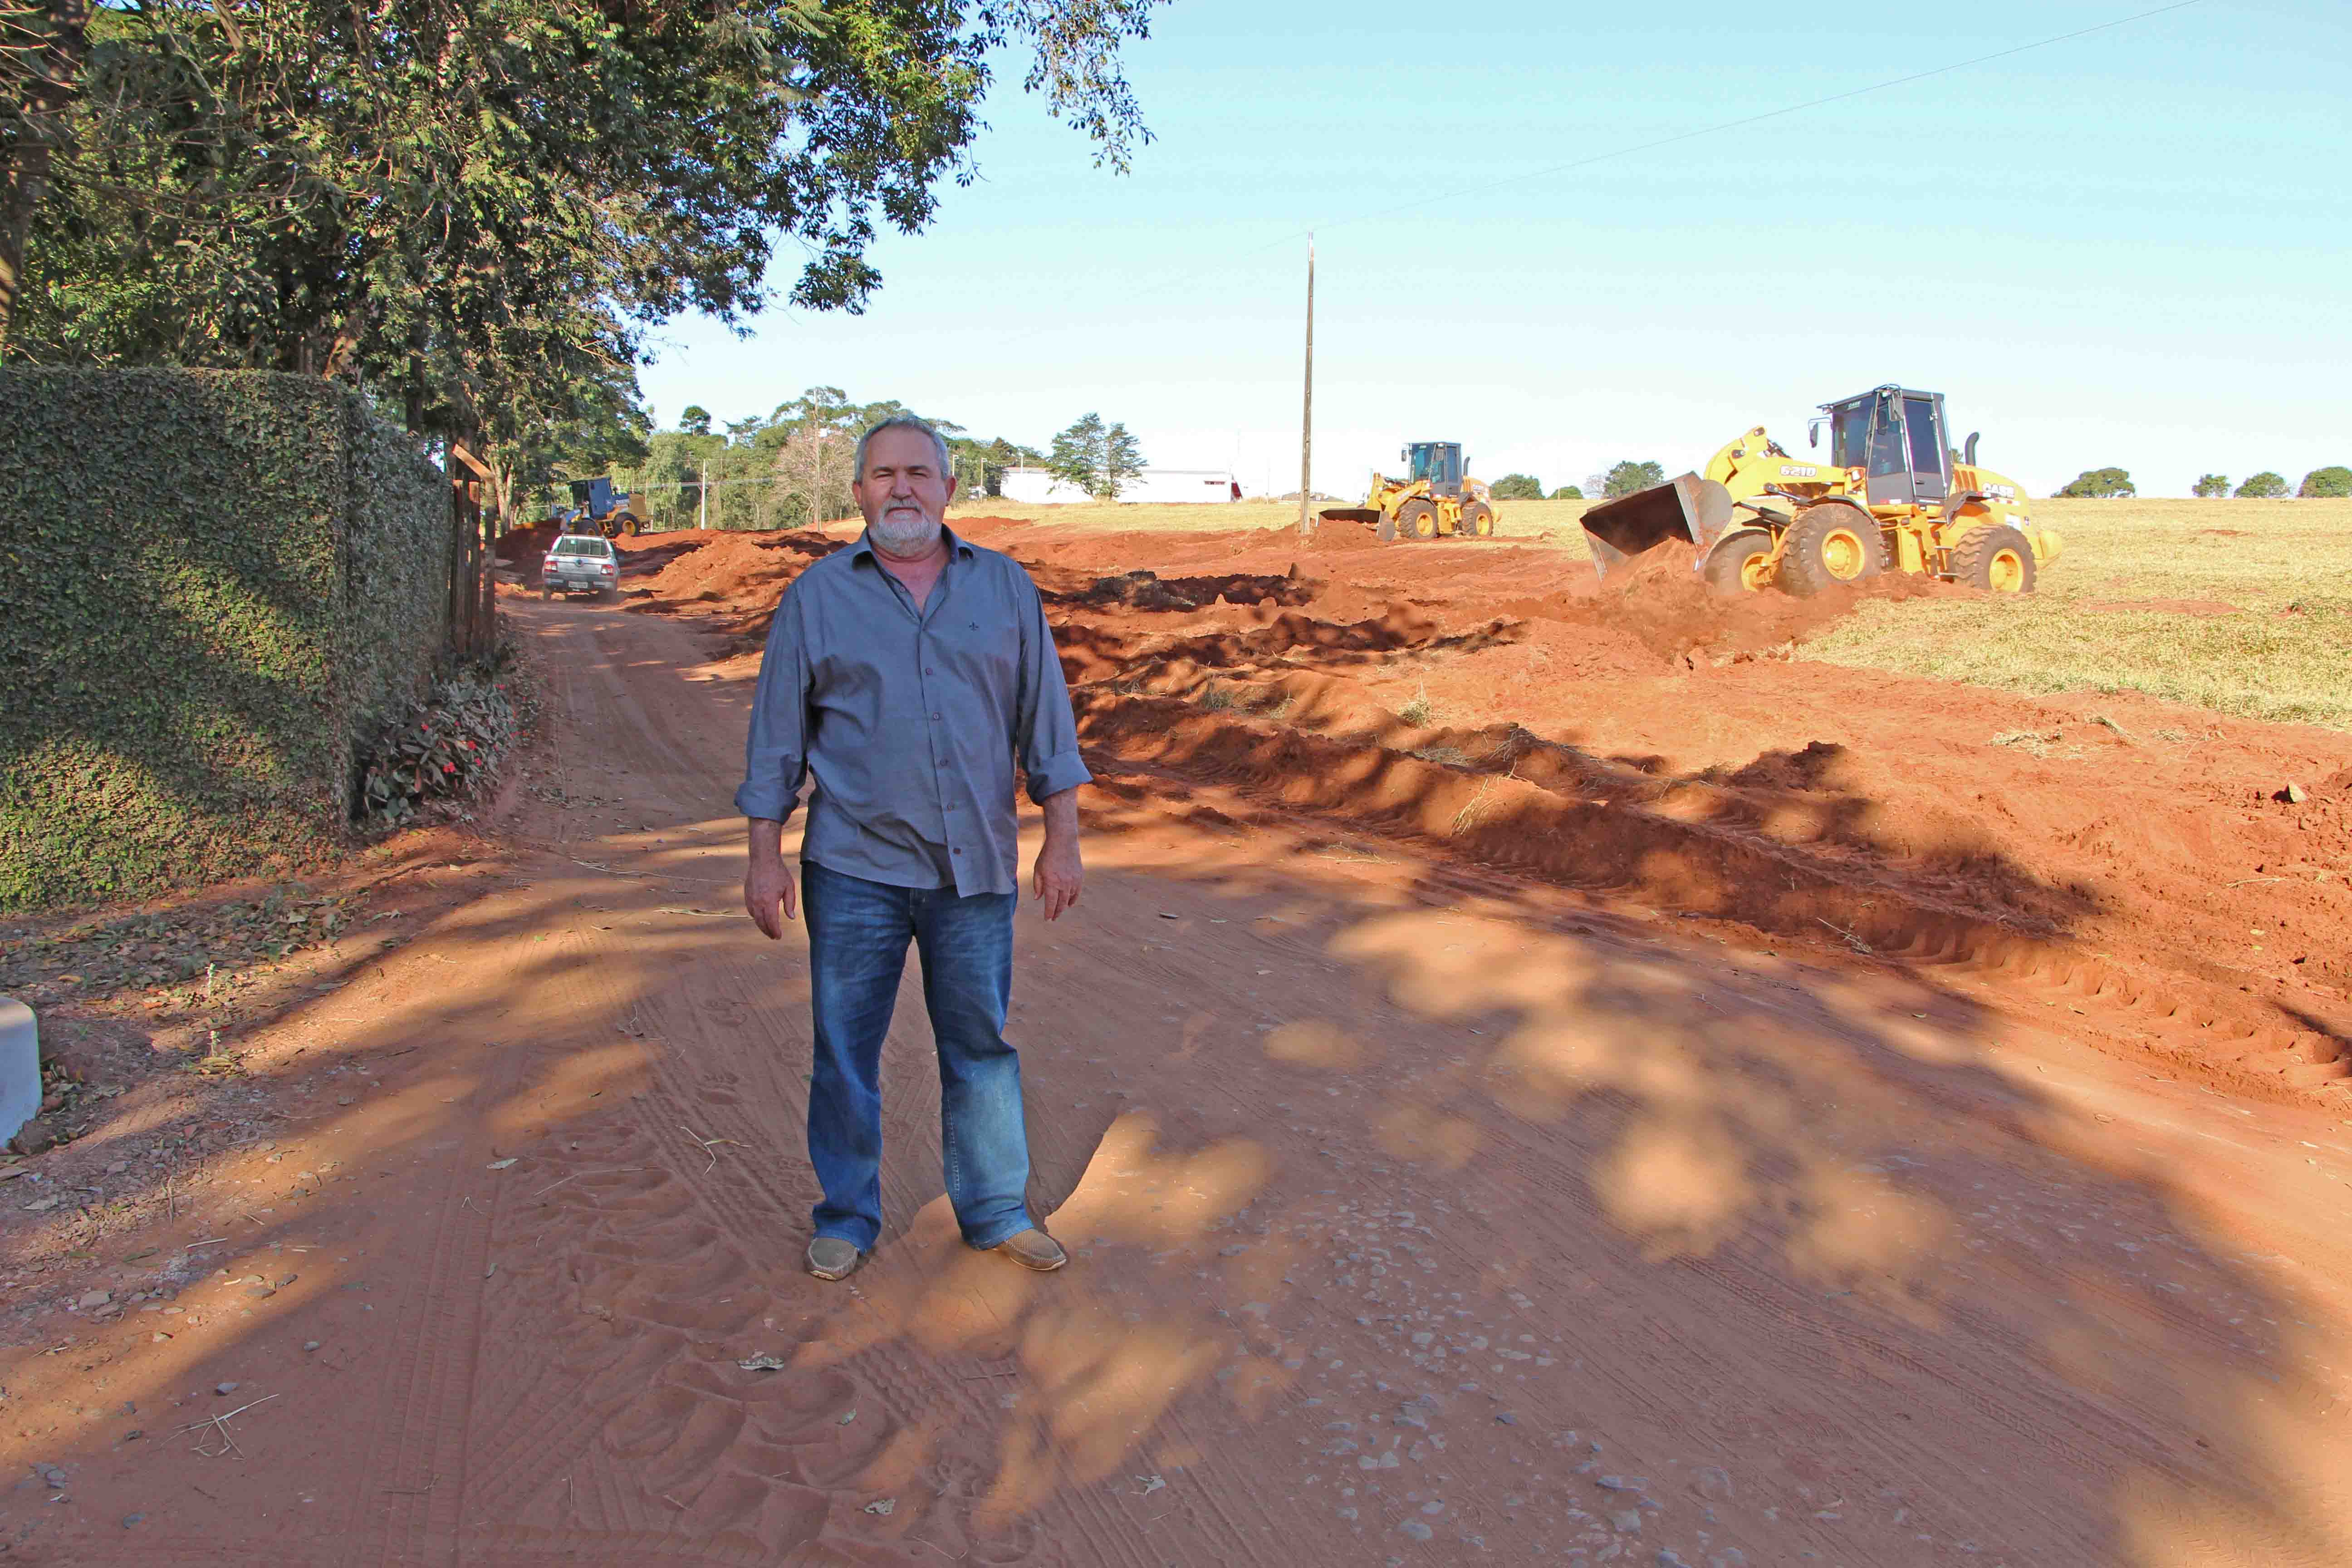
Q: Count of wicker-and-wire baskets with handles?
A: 0